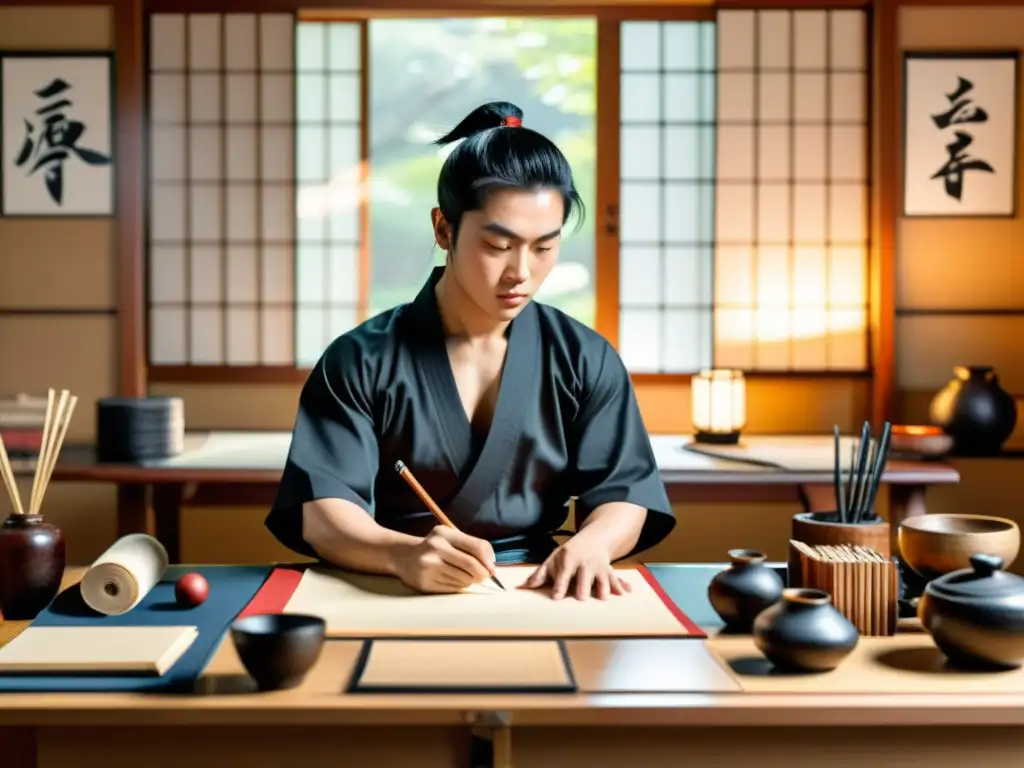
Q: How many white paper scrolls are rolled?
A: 1